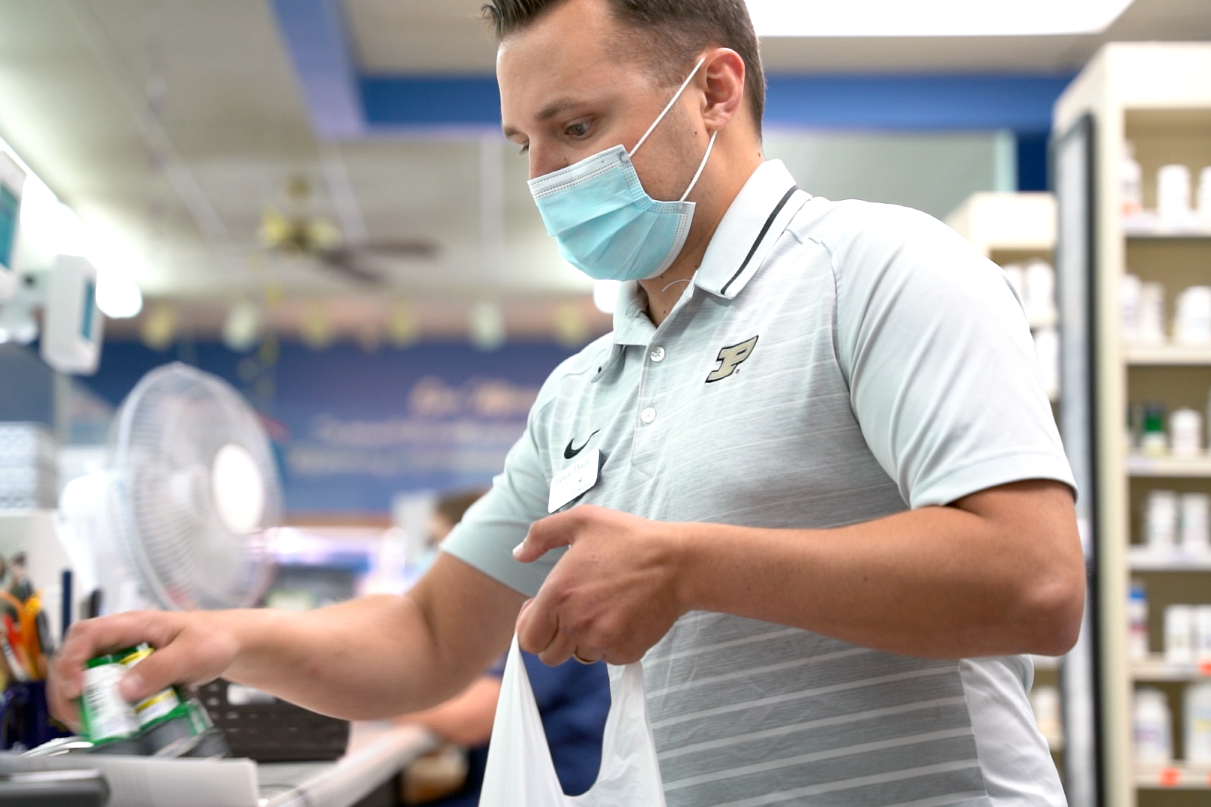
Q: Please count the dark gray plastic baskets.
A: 1